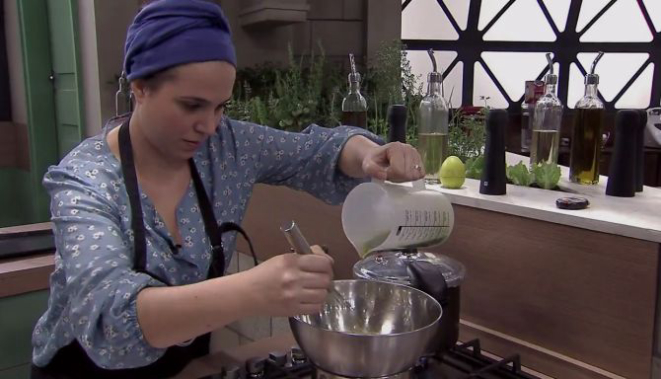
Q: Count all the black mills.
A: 4